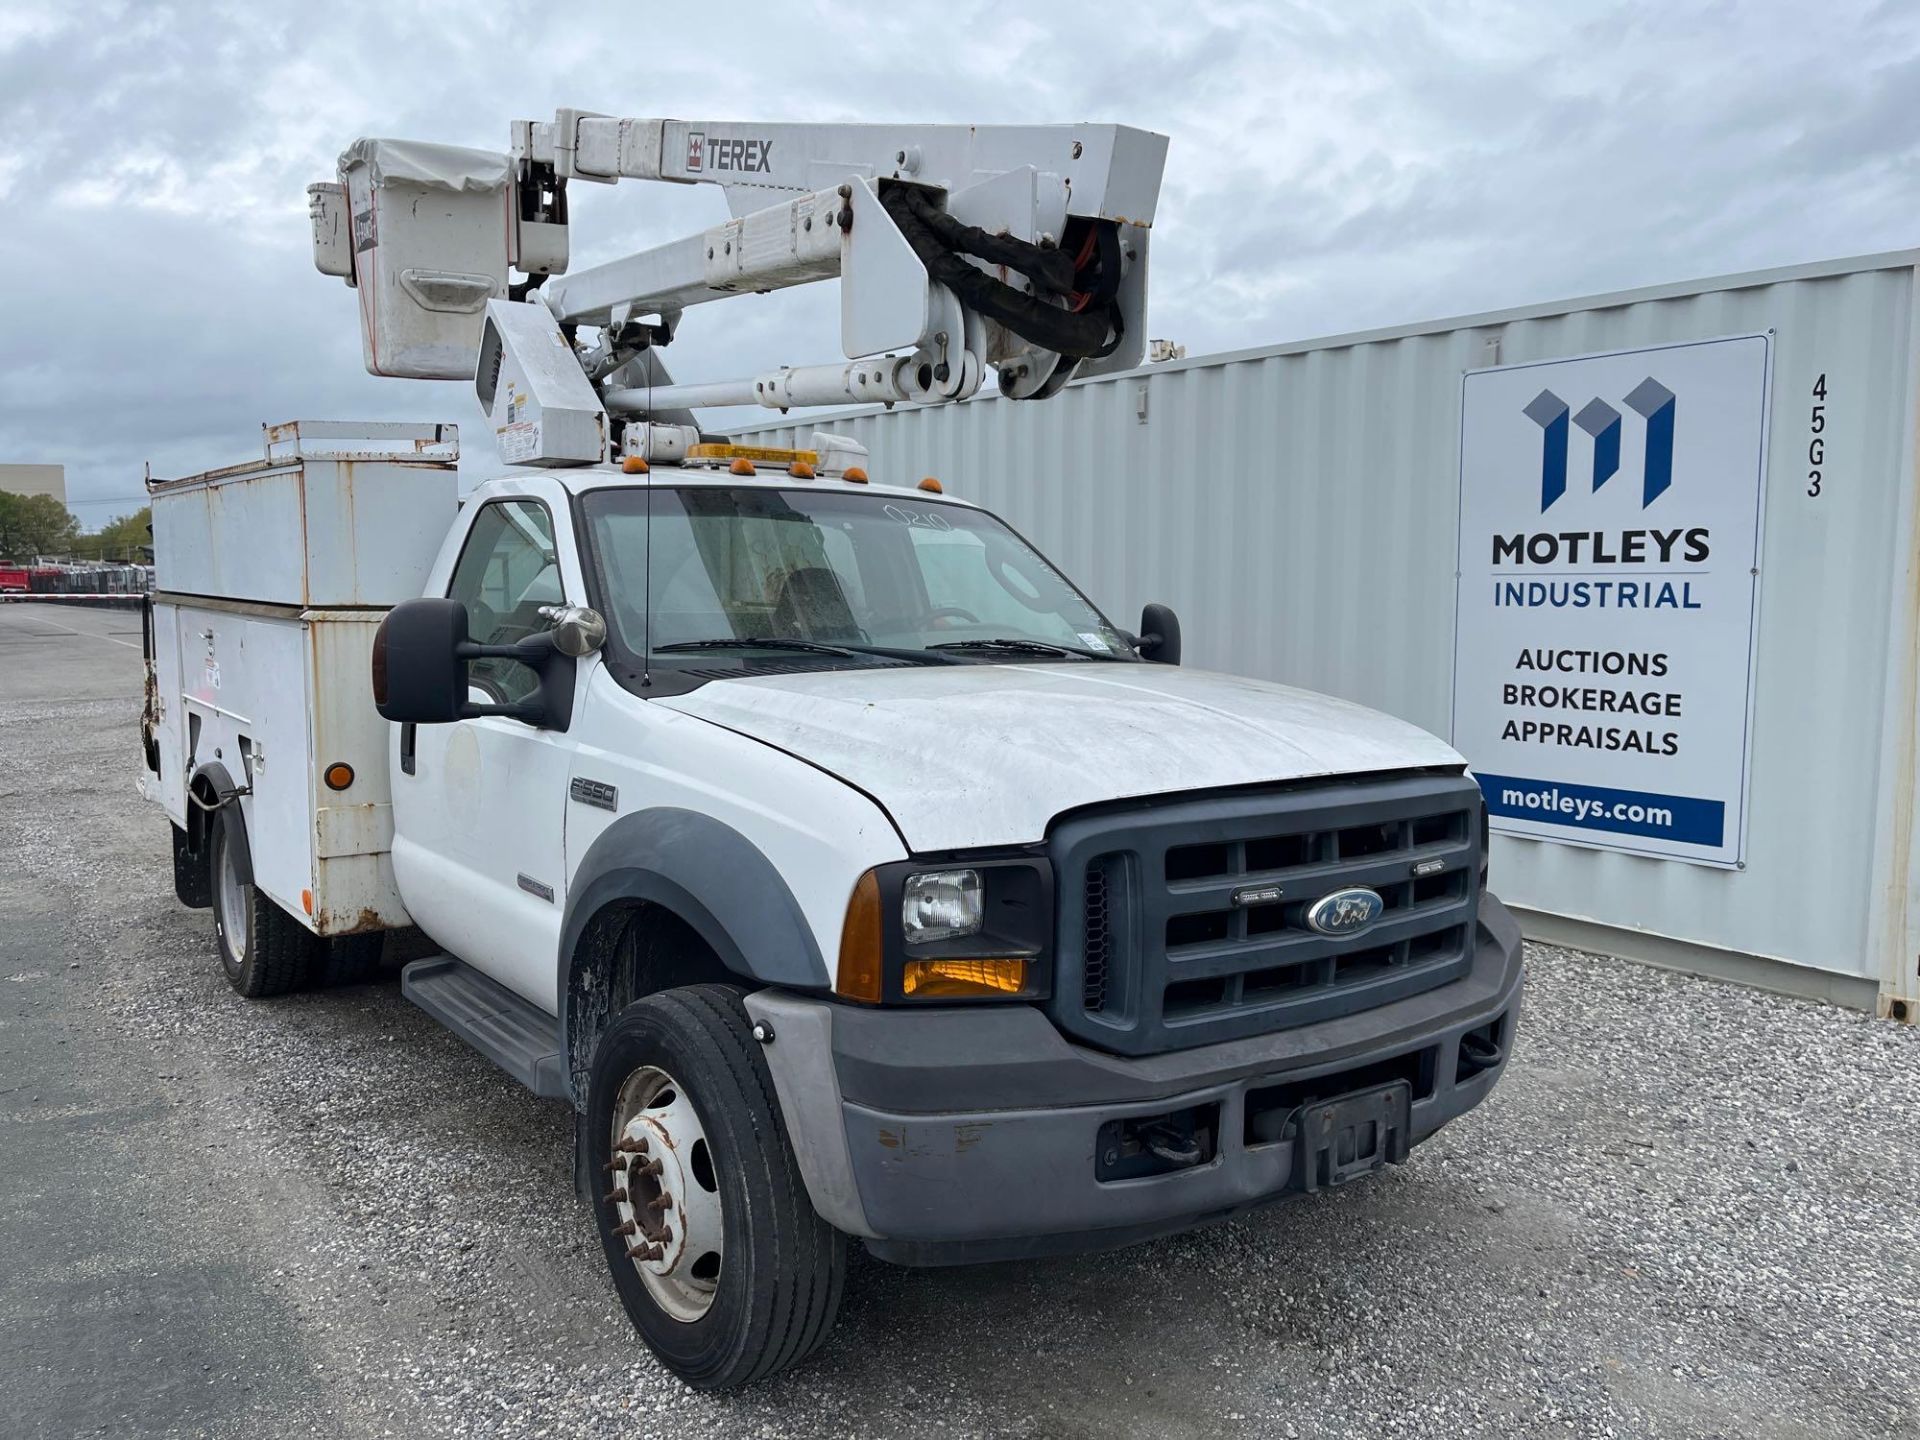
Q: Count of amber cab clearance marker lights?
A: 5